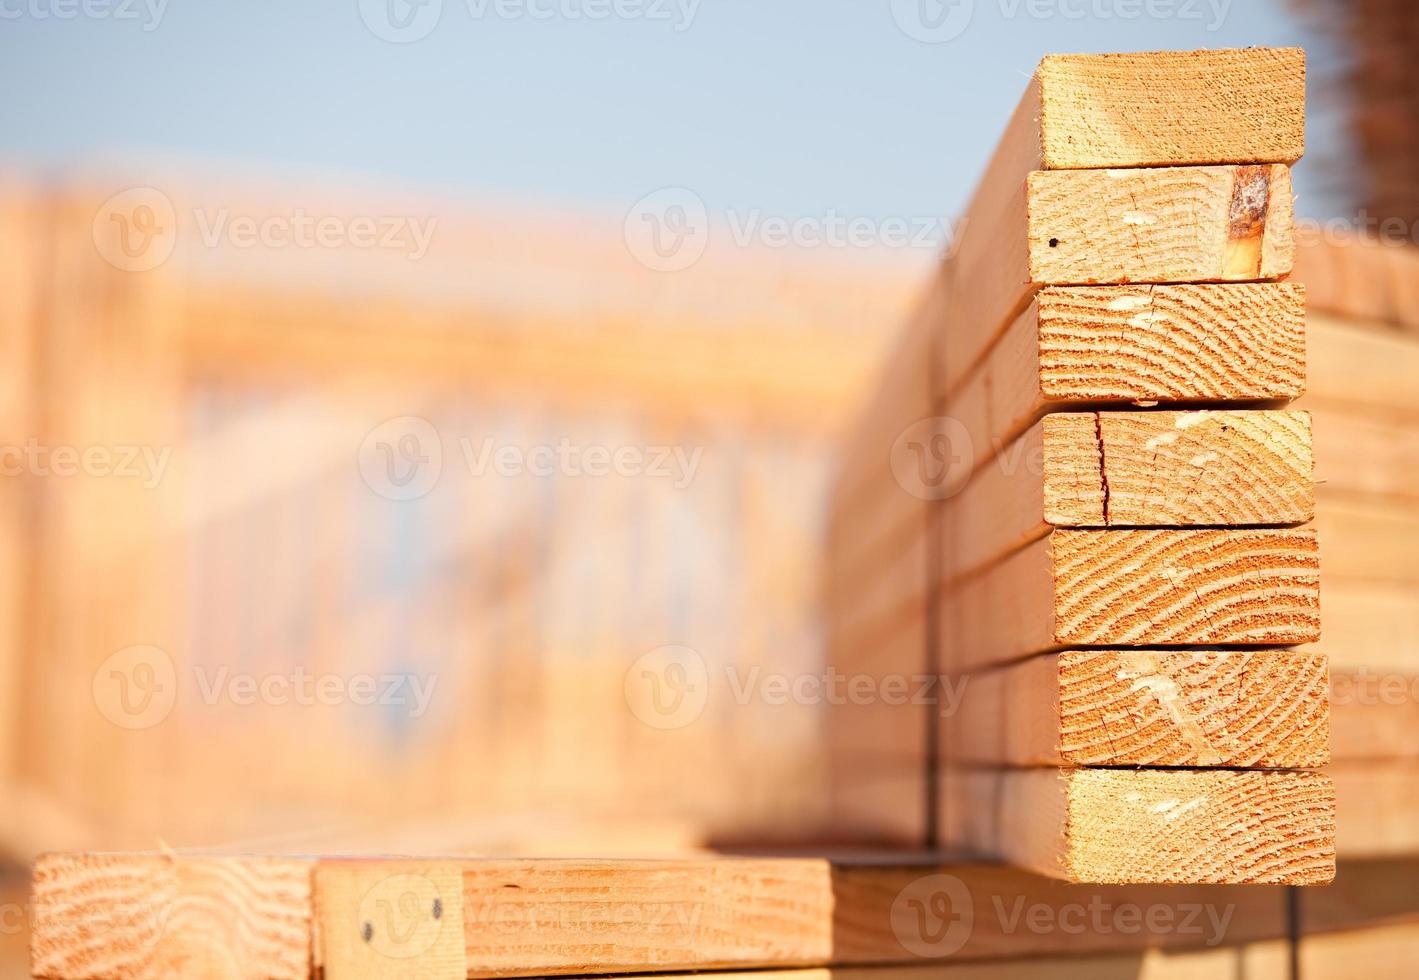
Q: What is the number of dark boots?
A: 0